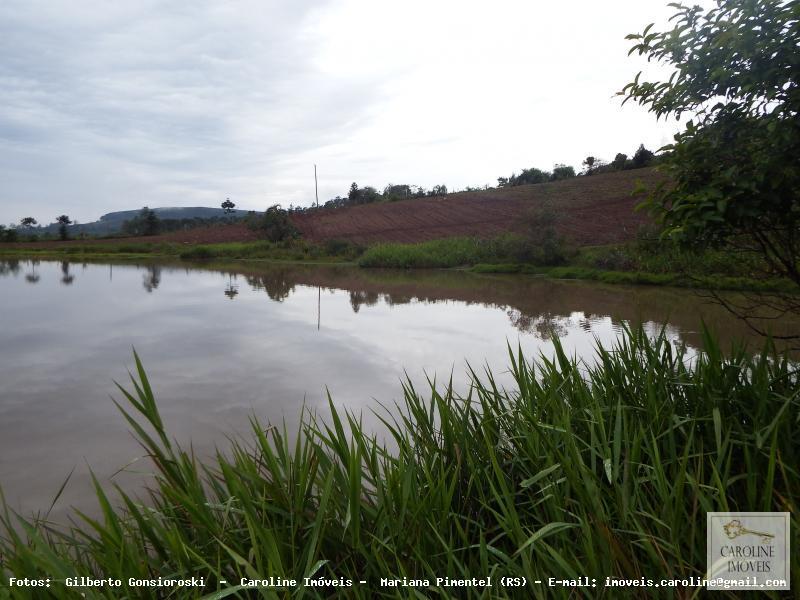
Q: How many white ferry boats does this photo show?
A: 0